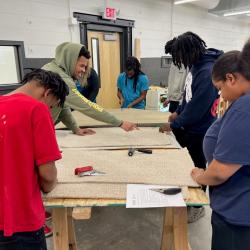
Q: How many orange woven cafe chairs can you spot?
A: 0